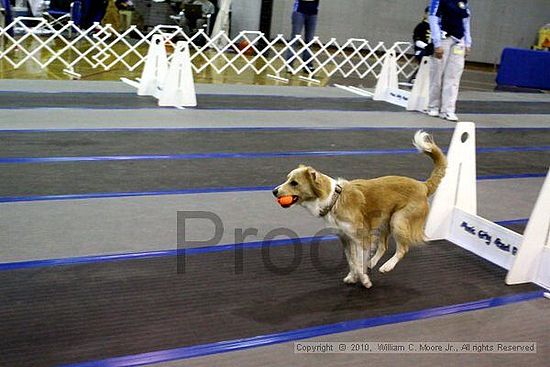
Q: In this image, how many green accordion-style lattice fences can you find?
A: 0